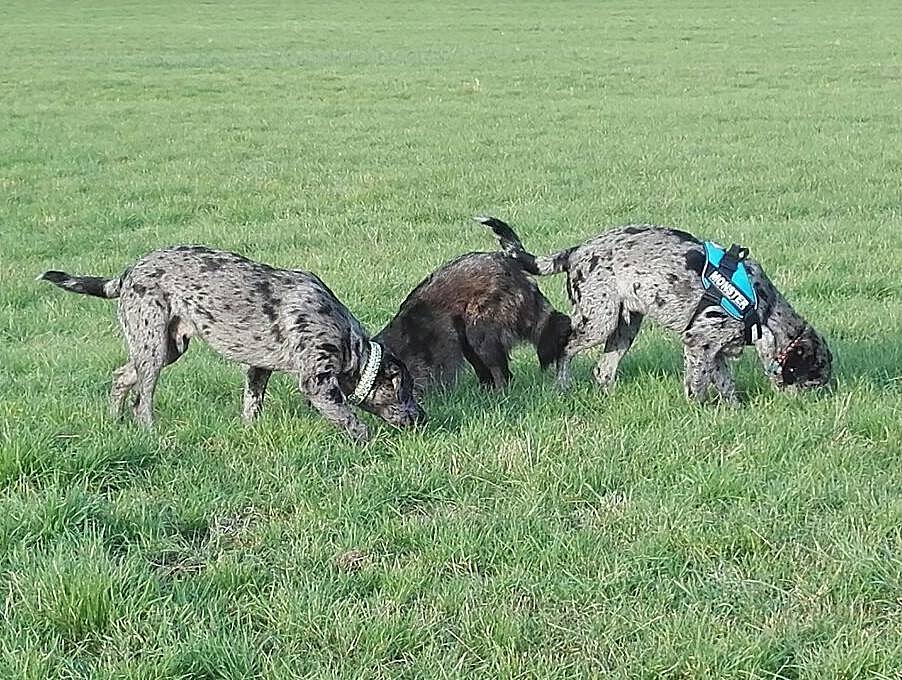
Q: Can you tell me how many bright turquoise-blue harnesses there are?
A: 1